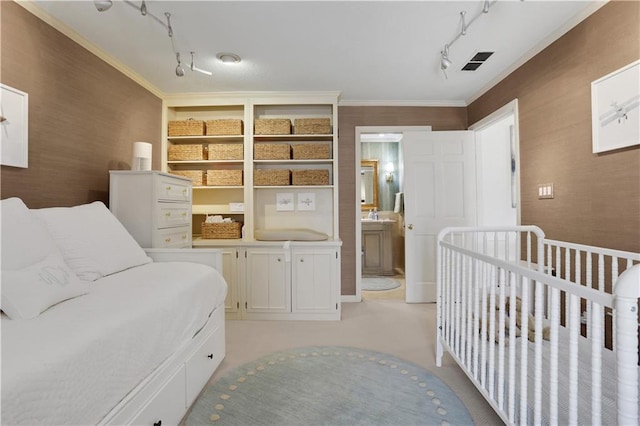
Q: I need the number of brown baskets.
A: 13